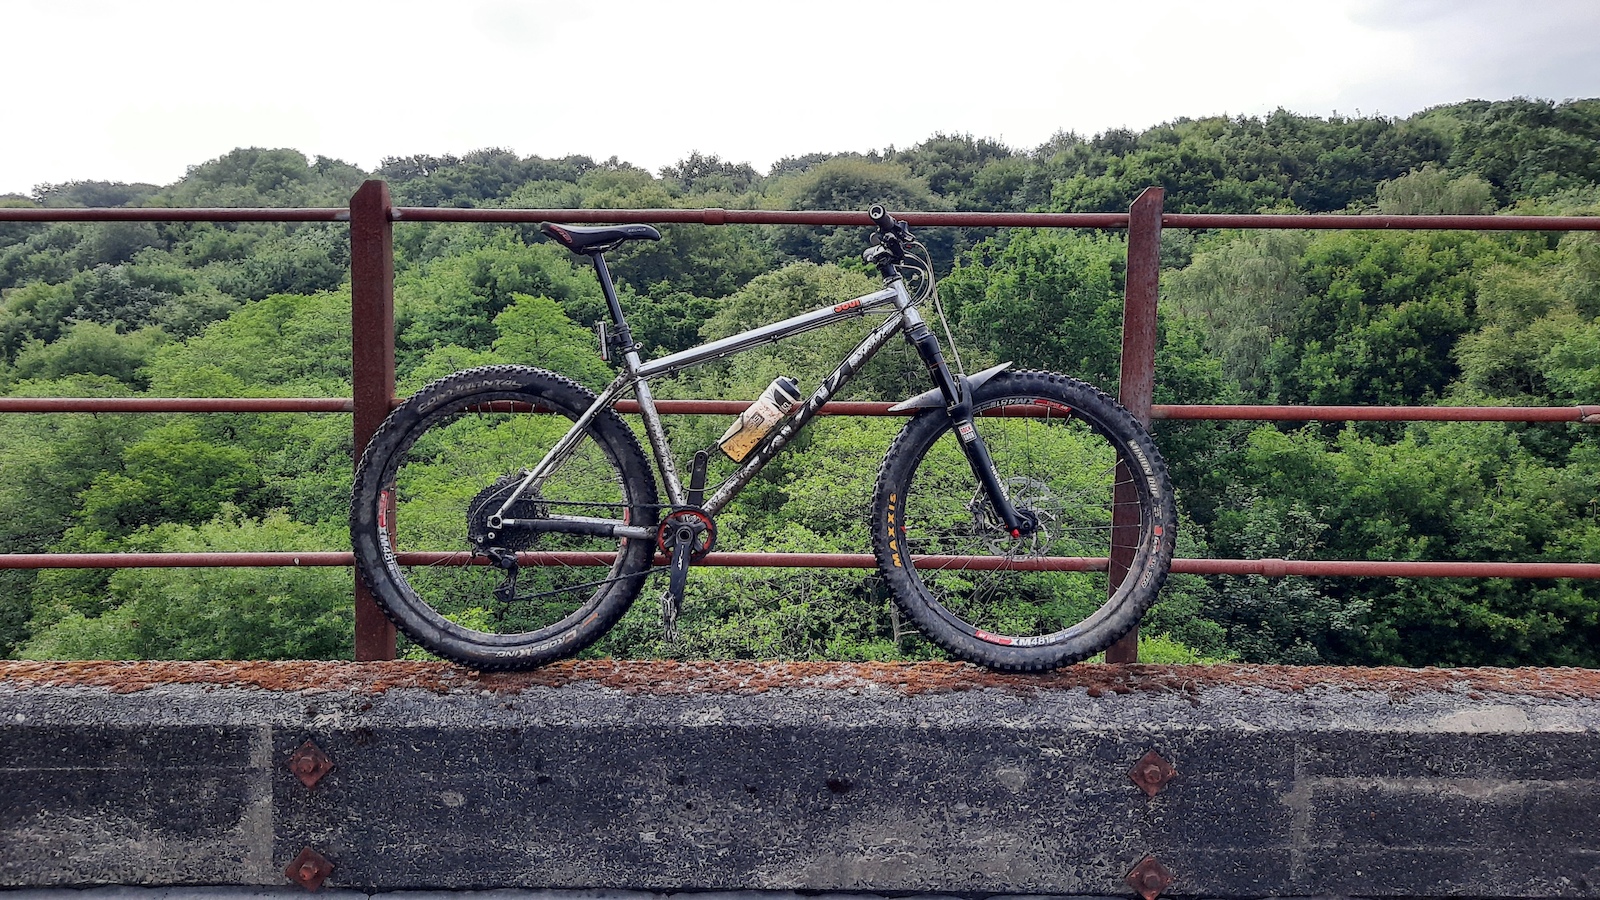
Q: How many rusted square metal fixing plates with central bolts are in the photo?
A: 4